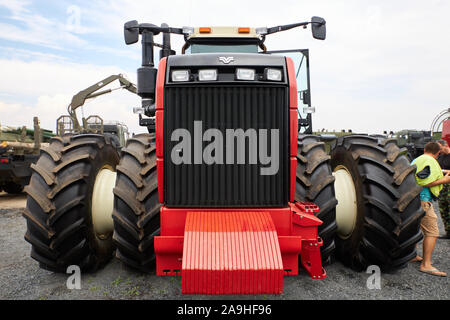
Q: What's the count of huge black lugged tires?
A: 4